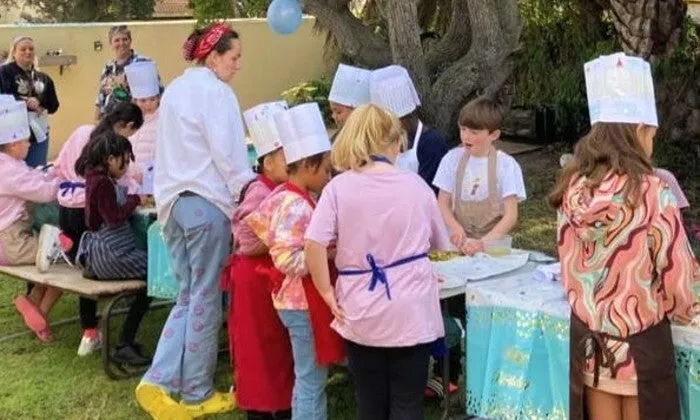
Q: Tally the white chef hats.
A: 7